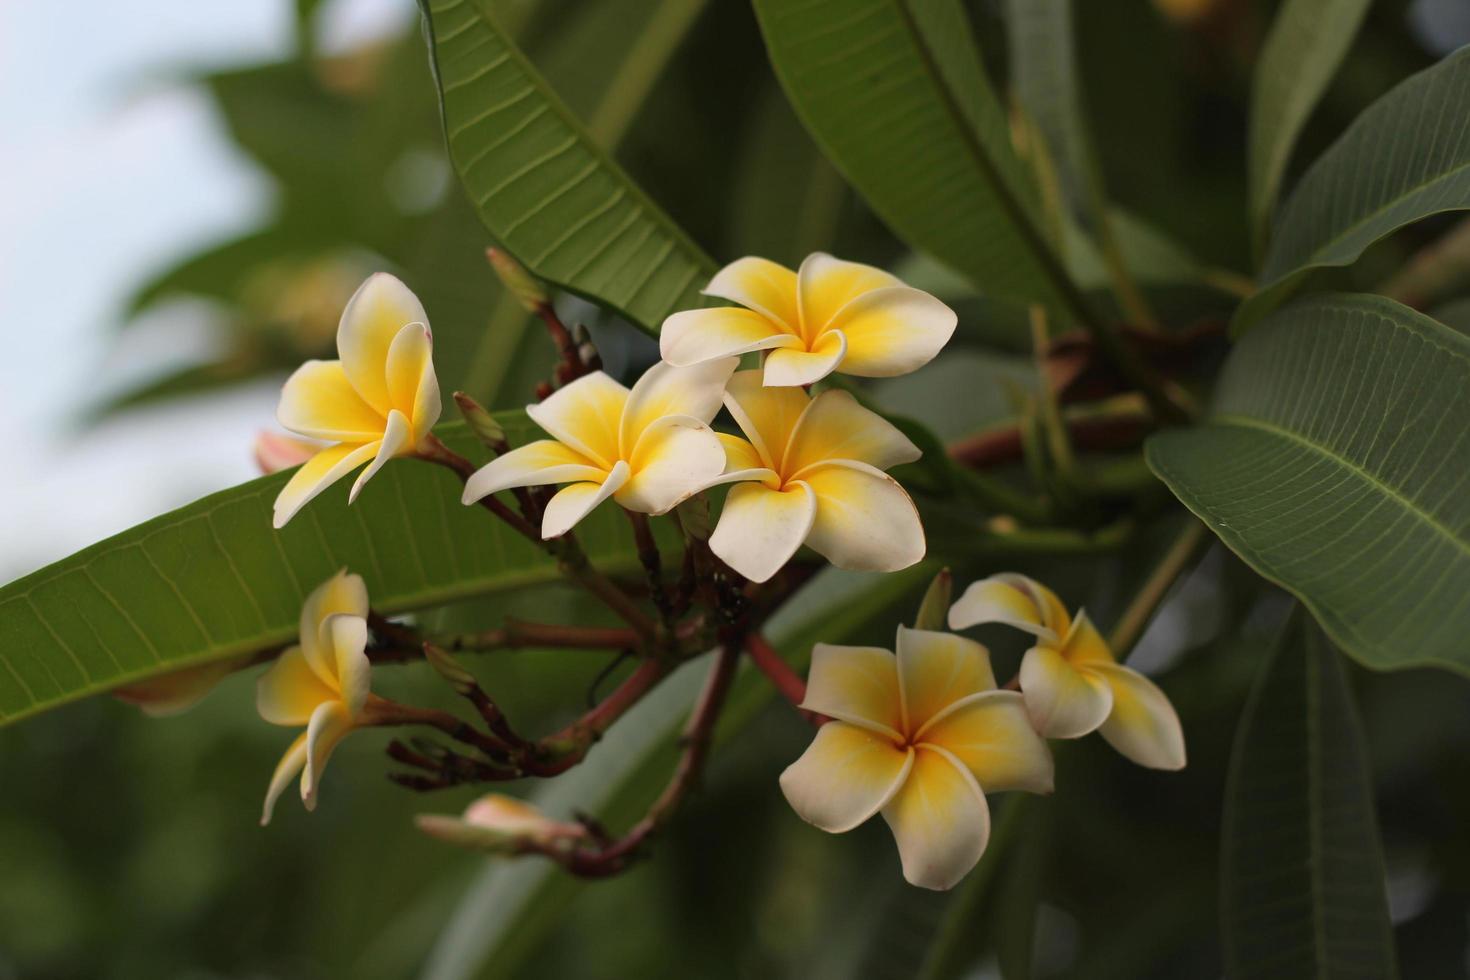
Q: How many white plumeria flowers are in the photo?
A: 7